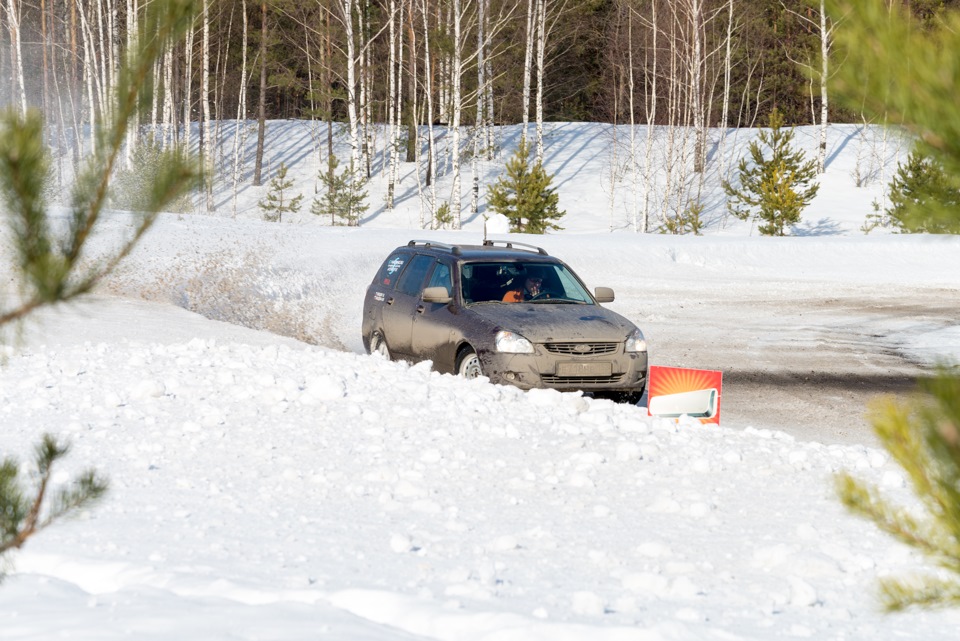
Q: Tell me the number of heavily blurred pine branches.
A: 4